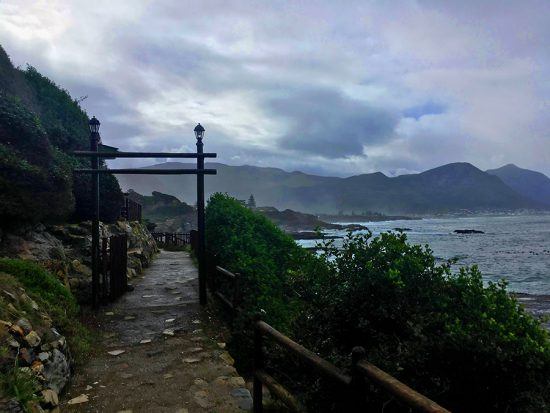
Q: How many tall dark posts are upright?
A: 2